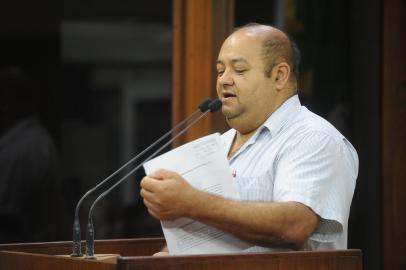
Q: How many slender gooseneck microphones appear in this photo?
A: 2